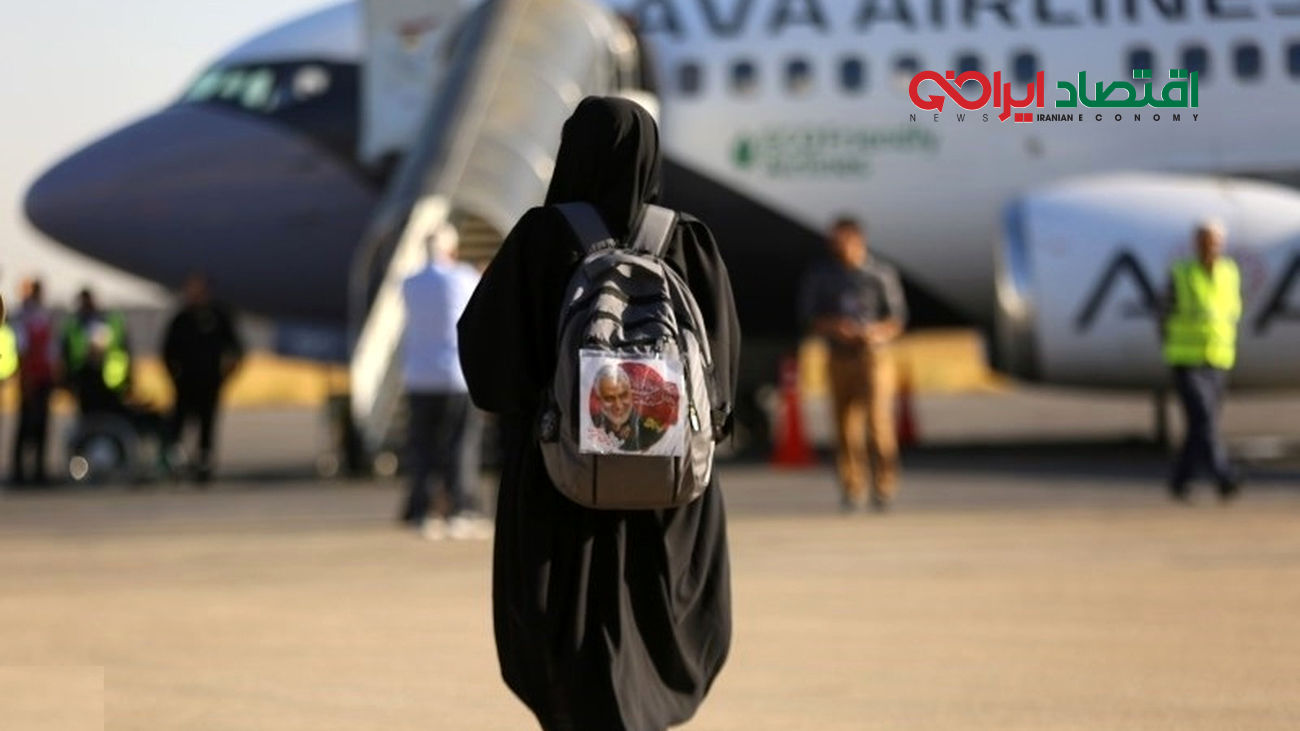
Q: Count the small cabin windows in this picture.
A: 11